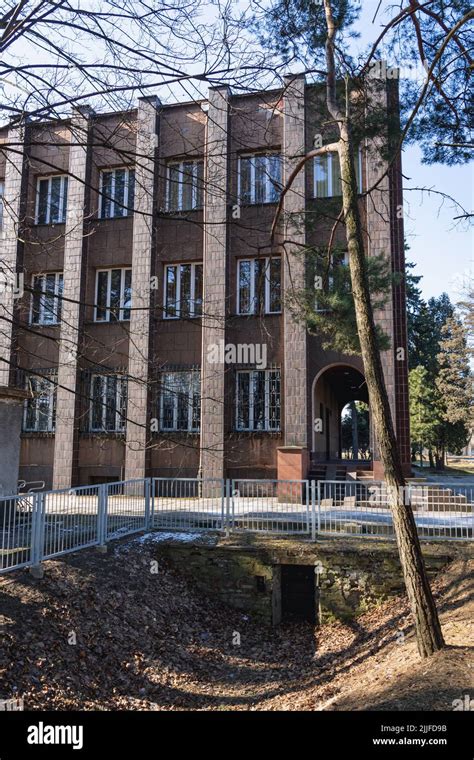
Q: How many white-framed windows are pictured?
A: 14